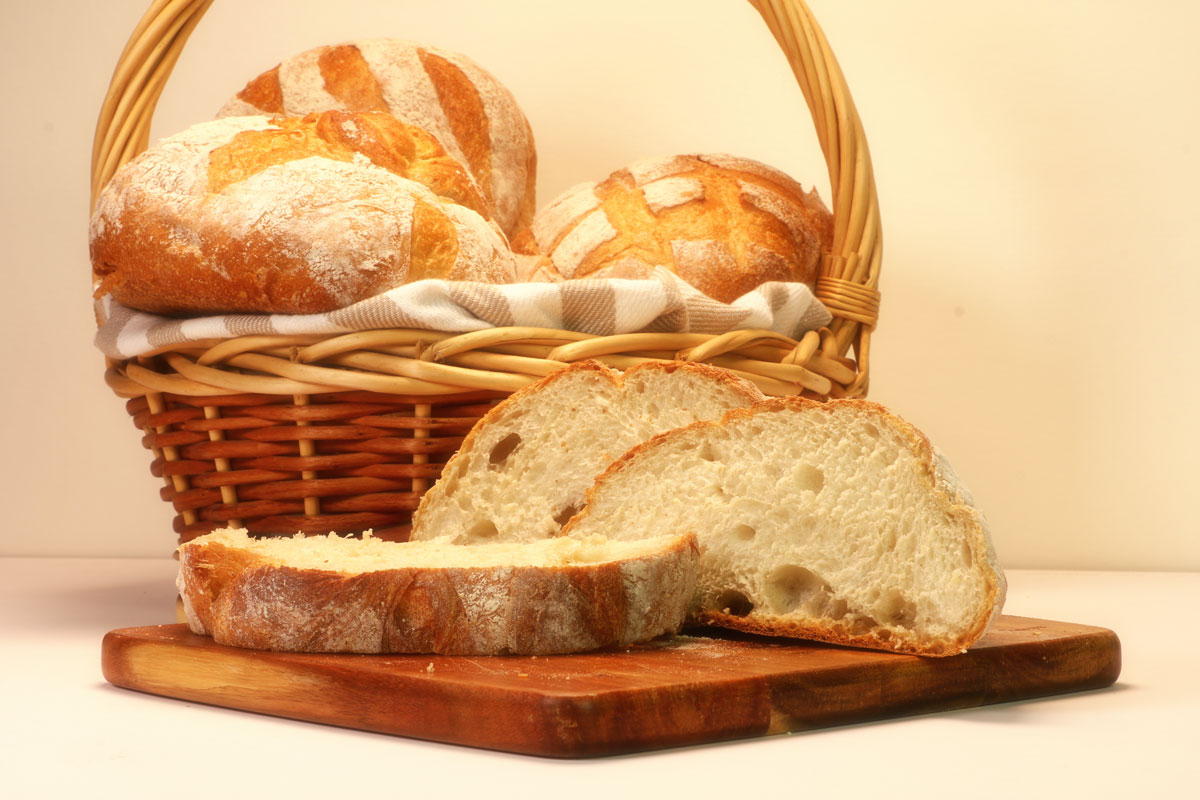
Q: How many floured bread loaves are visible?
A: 3